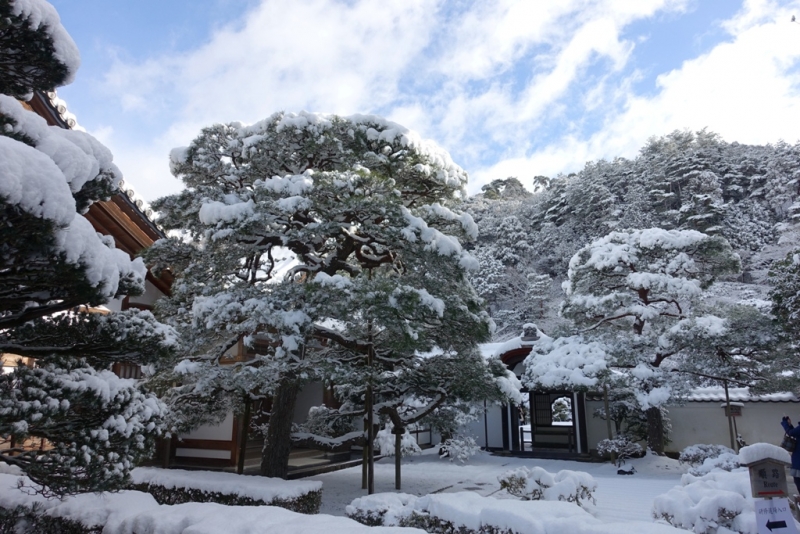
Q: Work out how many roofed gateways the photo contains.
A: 1